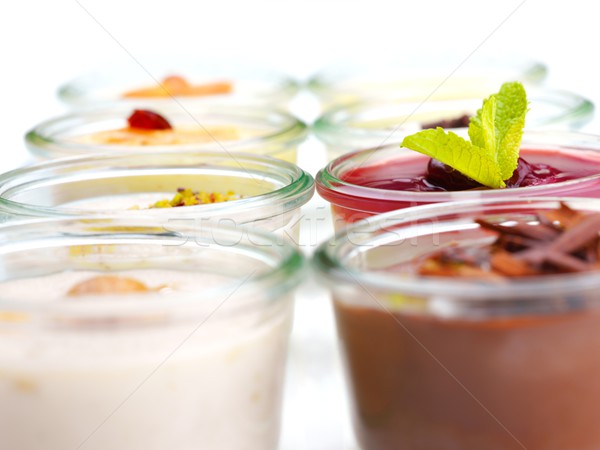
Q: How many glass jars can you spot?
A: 8